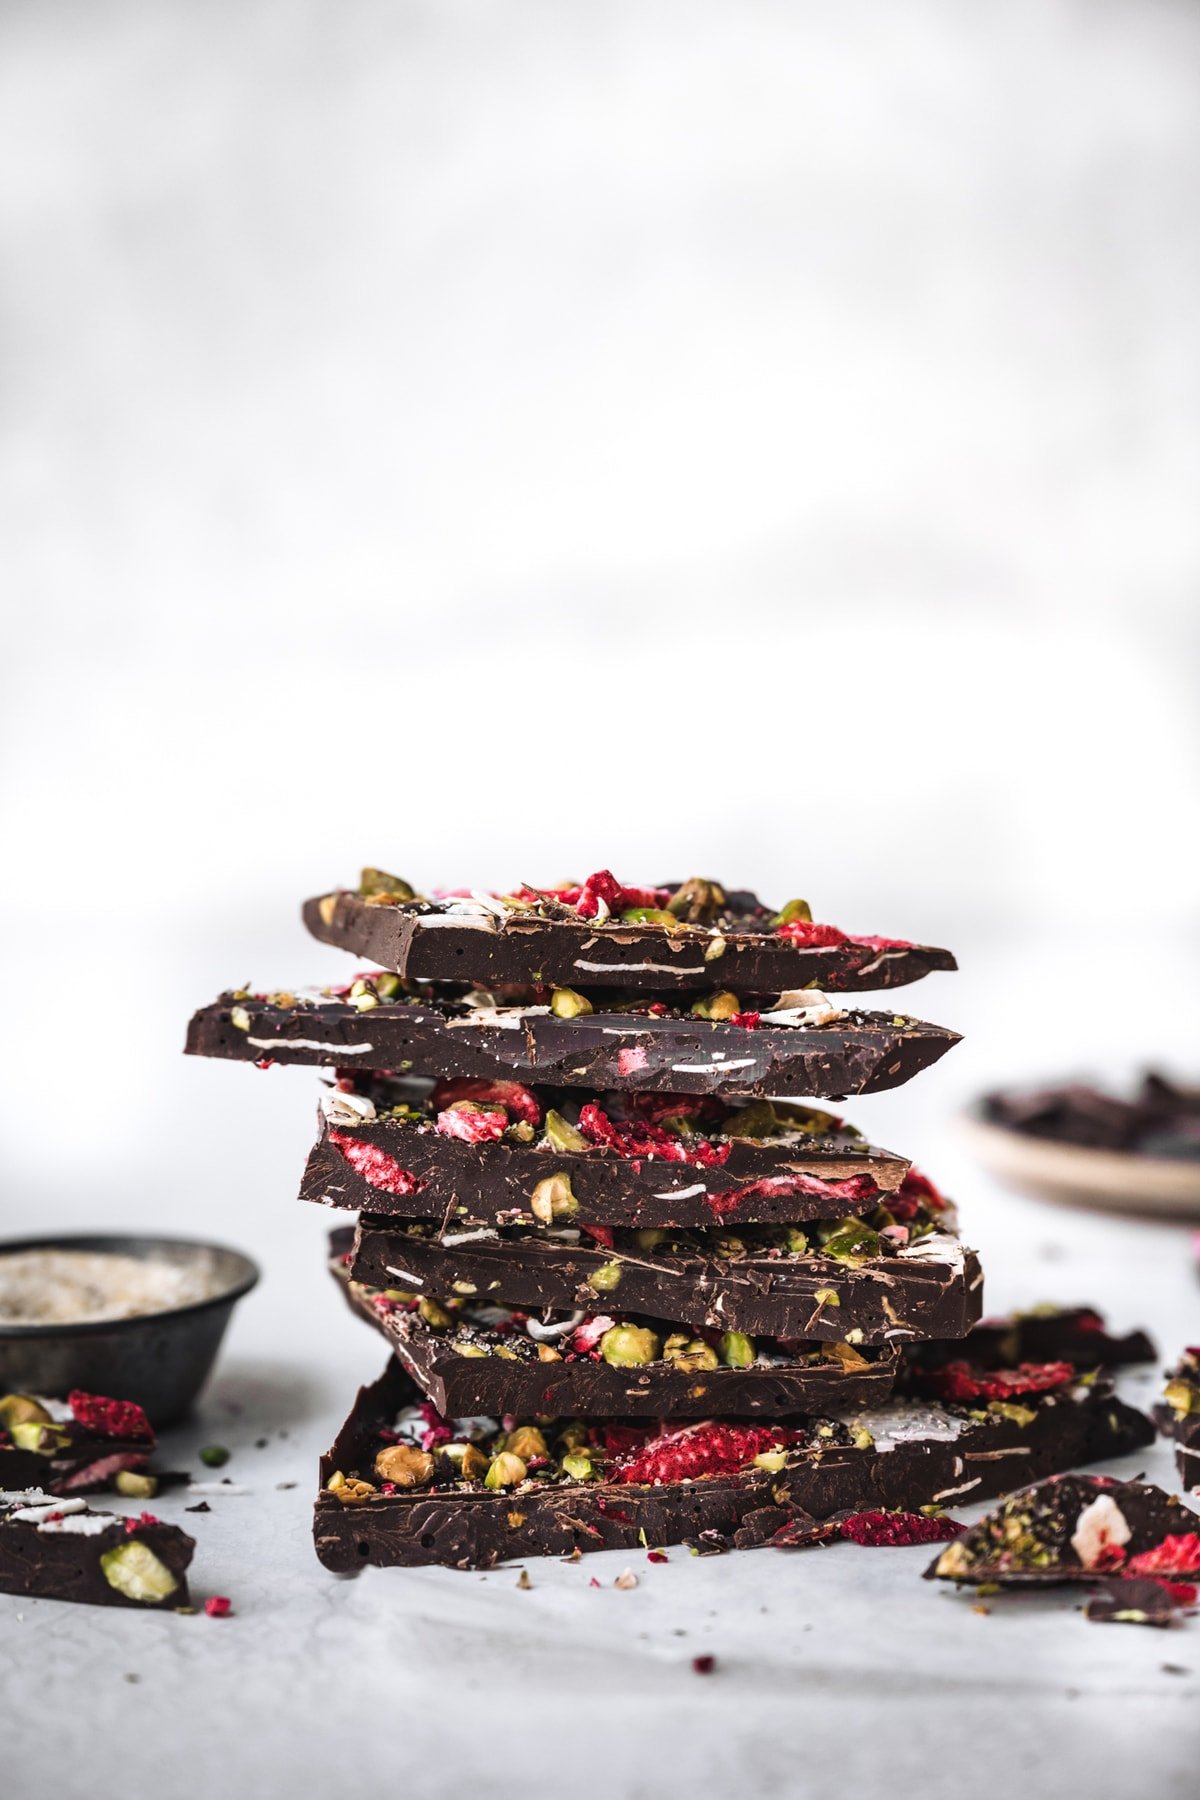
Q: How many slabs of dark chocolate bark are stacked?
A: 6